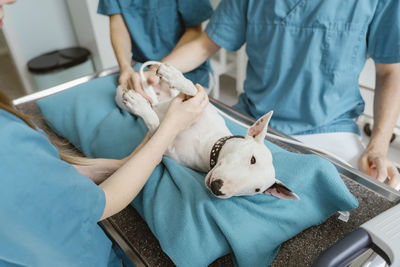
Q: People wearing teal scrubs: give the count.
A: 3